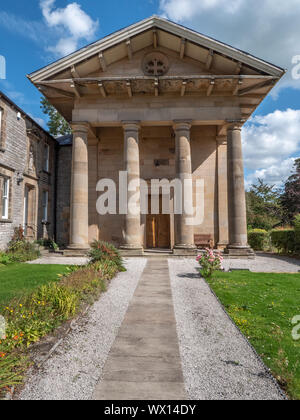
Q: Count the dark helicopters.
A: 0